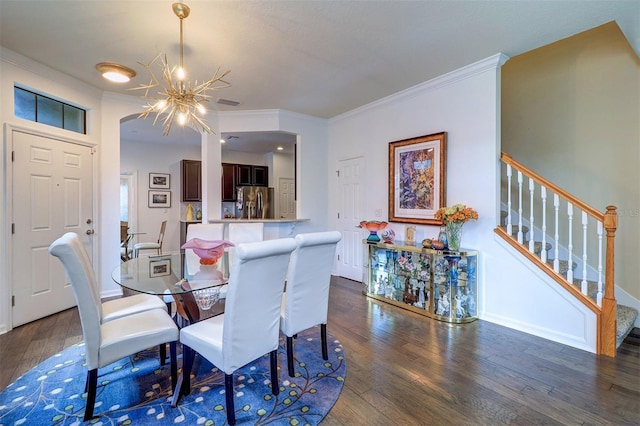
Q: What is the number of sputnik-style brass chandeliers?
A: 1